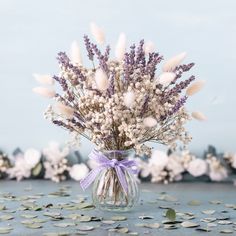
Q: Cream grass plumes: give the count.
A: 14